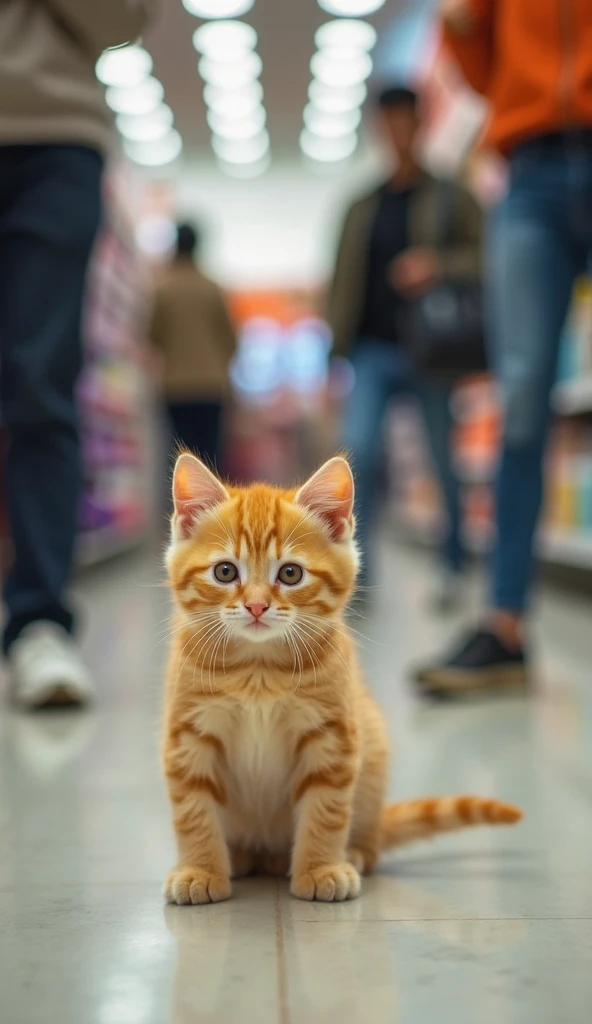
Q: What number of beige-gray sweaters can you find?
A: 1